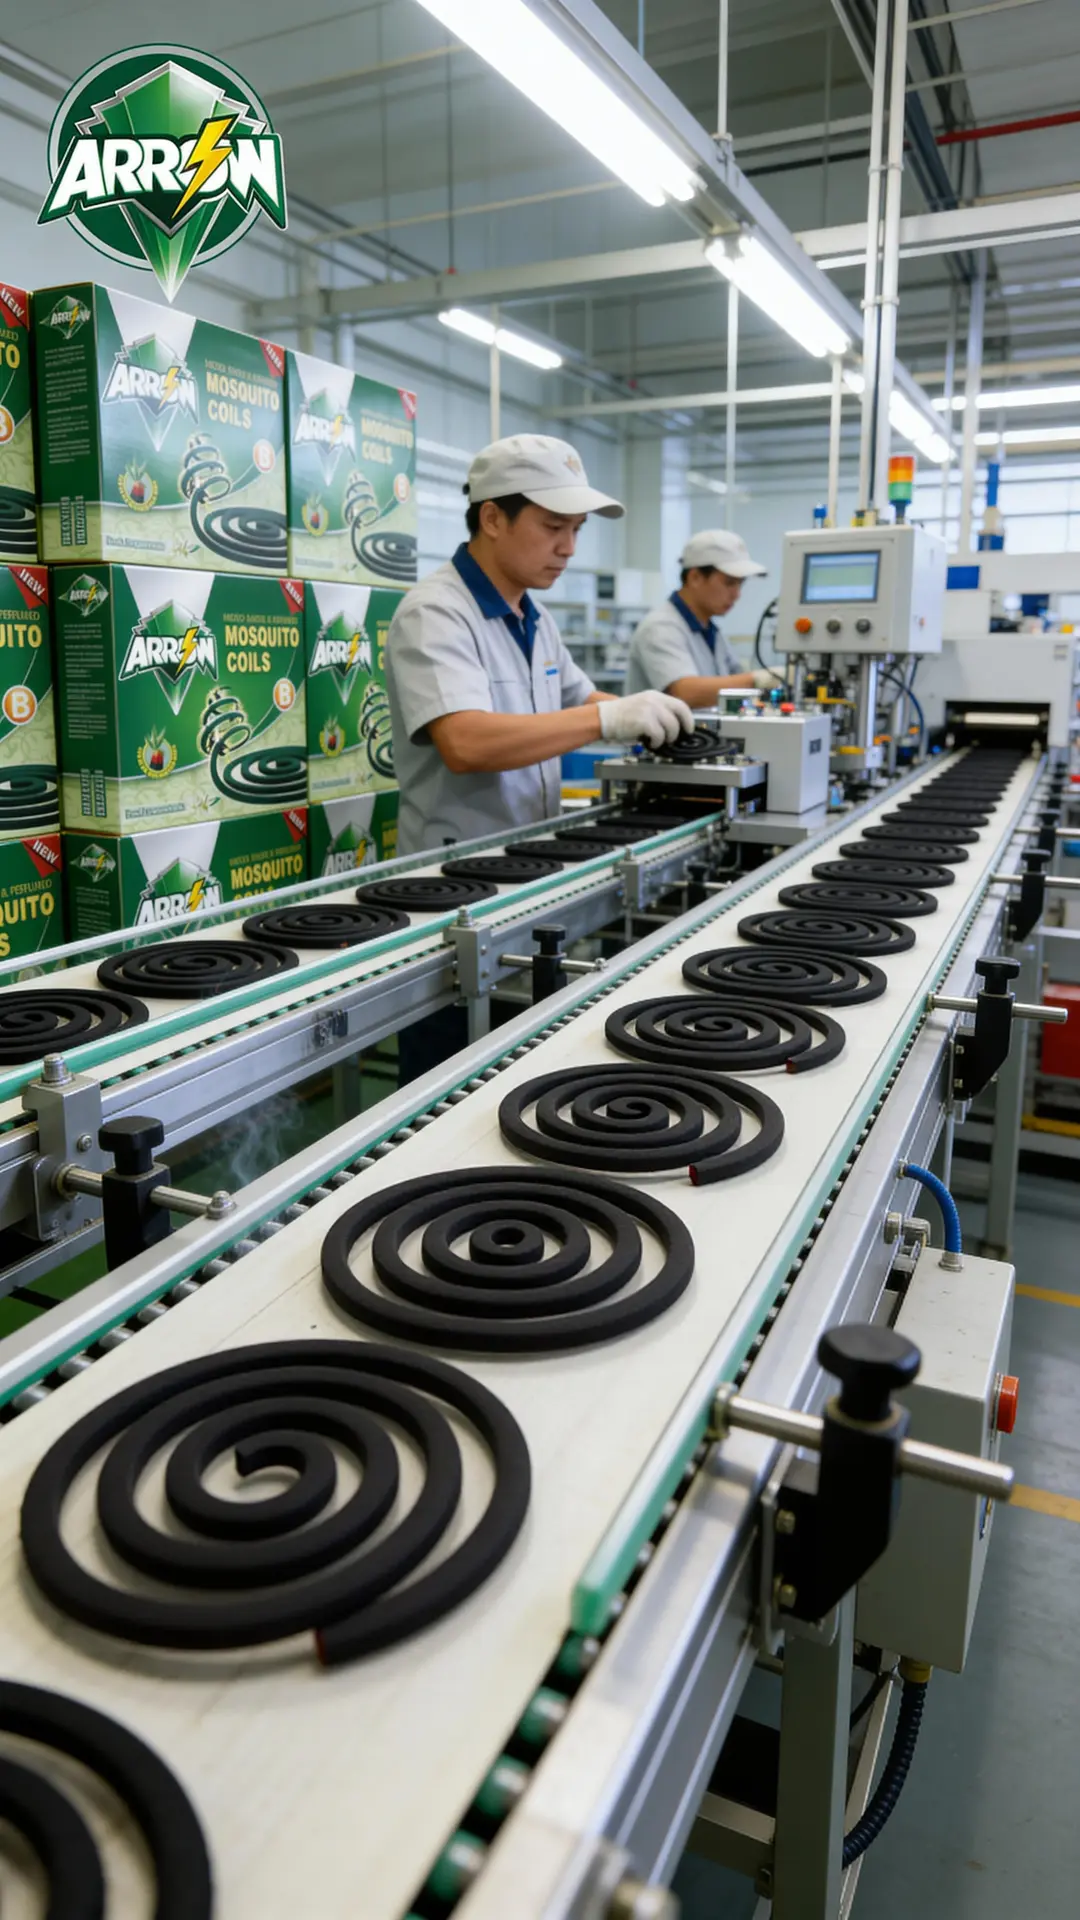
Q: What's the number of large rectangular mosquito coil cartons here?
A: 9